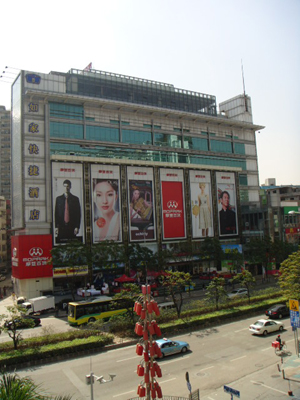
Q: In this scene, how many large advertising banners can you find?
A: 6